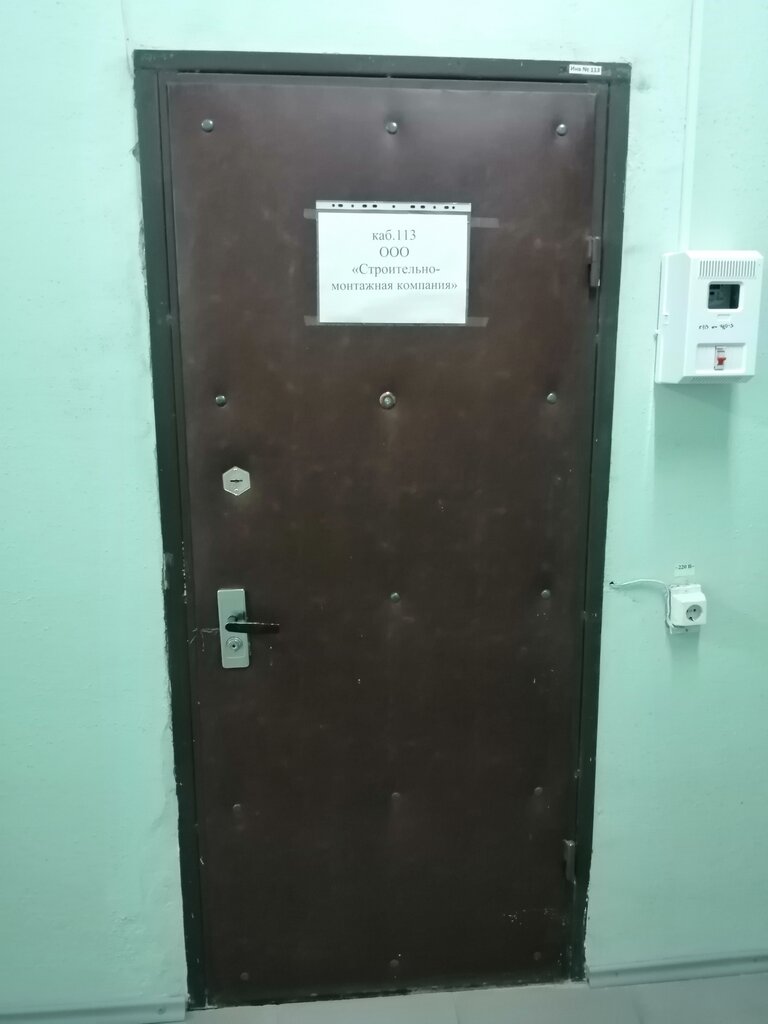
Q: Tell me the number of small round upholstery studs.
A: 13